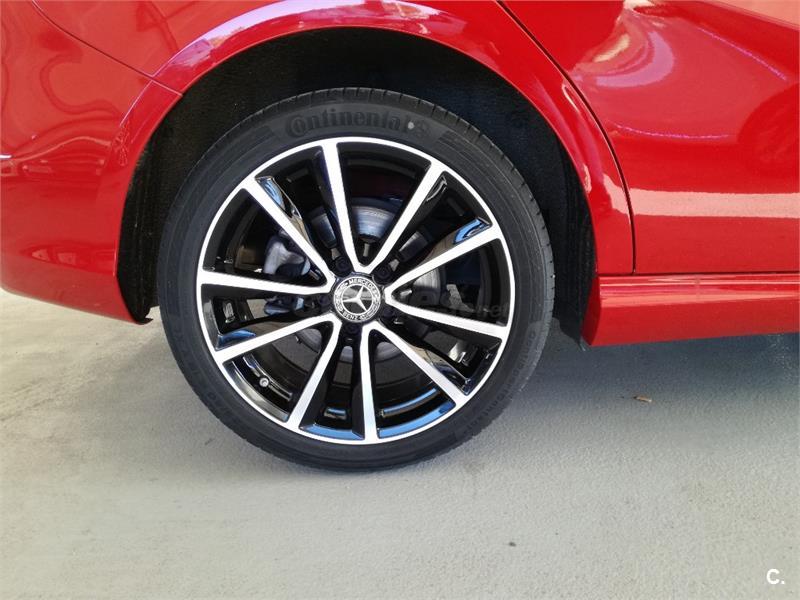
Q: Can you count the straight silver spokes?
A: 10